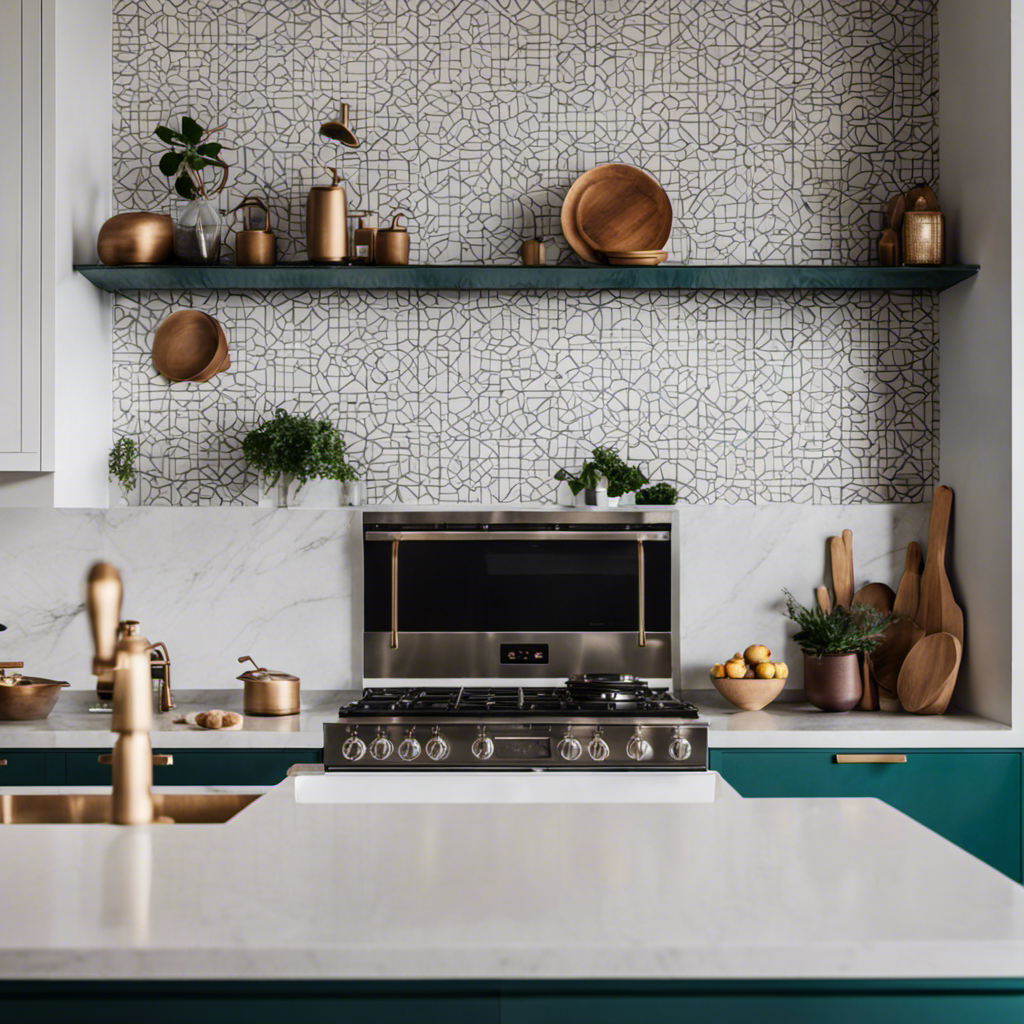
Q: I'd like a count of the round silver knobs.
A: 9